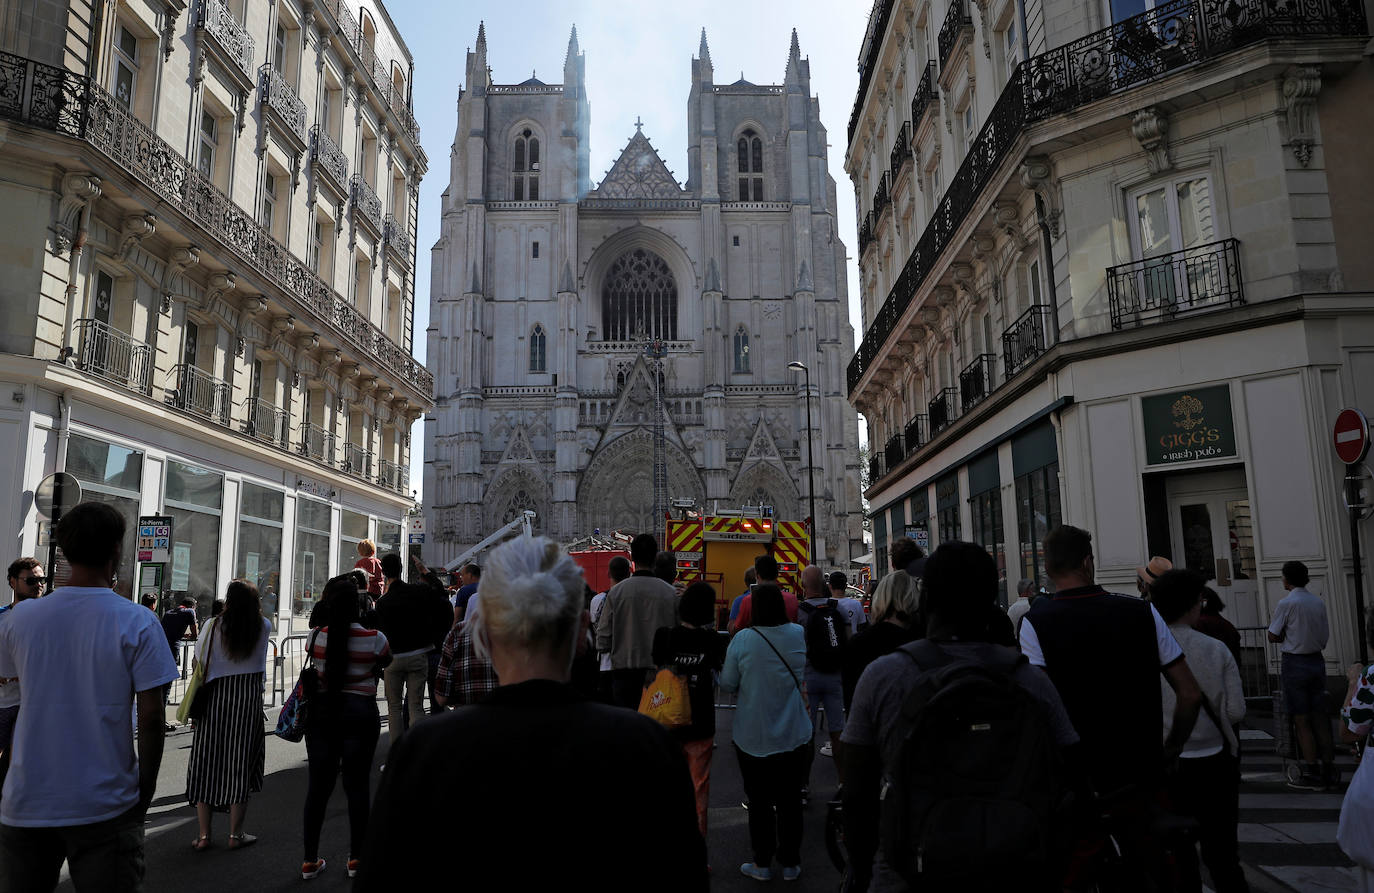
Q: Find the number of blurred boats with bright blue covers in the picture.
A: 0